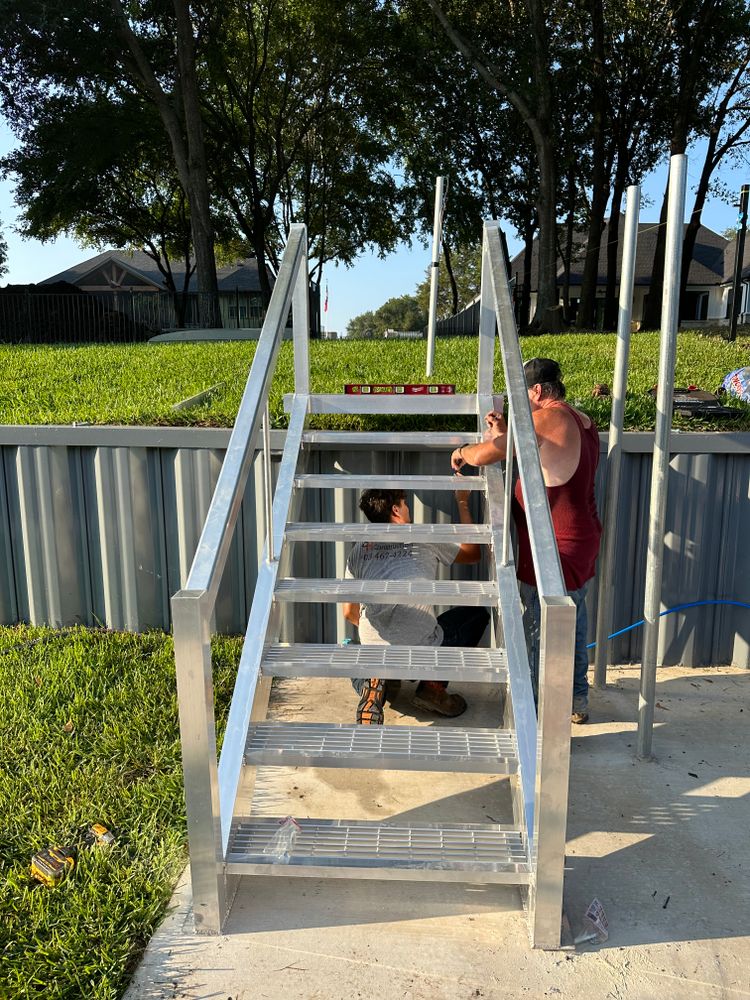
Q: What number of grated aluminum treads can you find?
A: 7